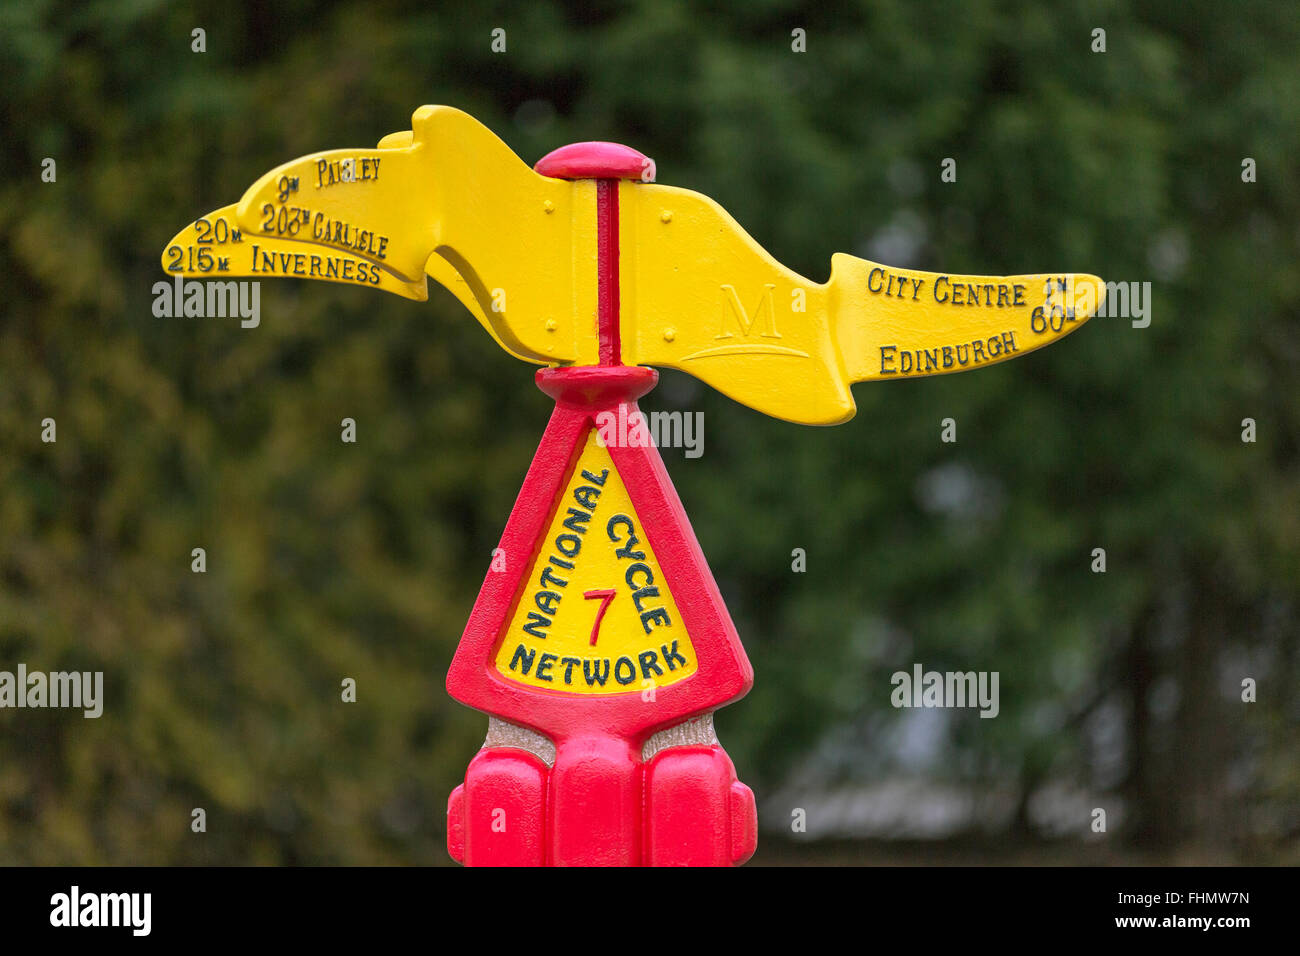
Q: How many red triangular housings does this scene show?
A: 1